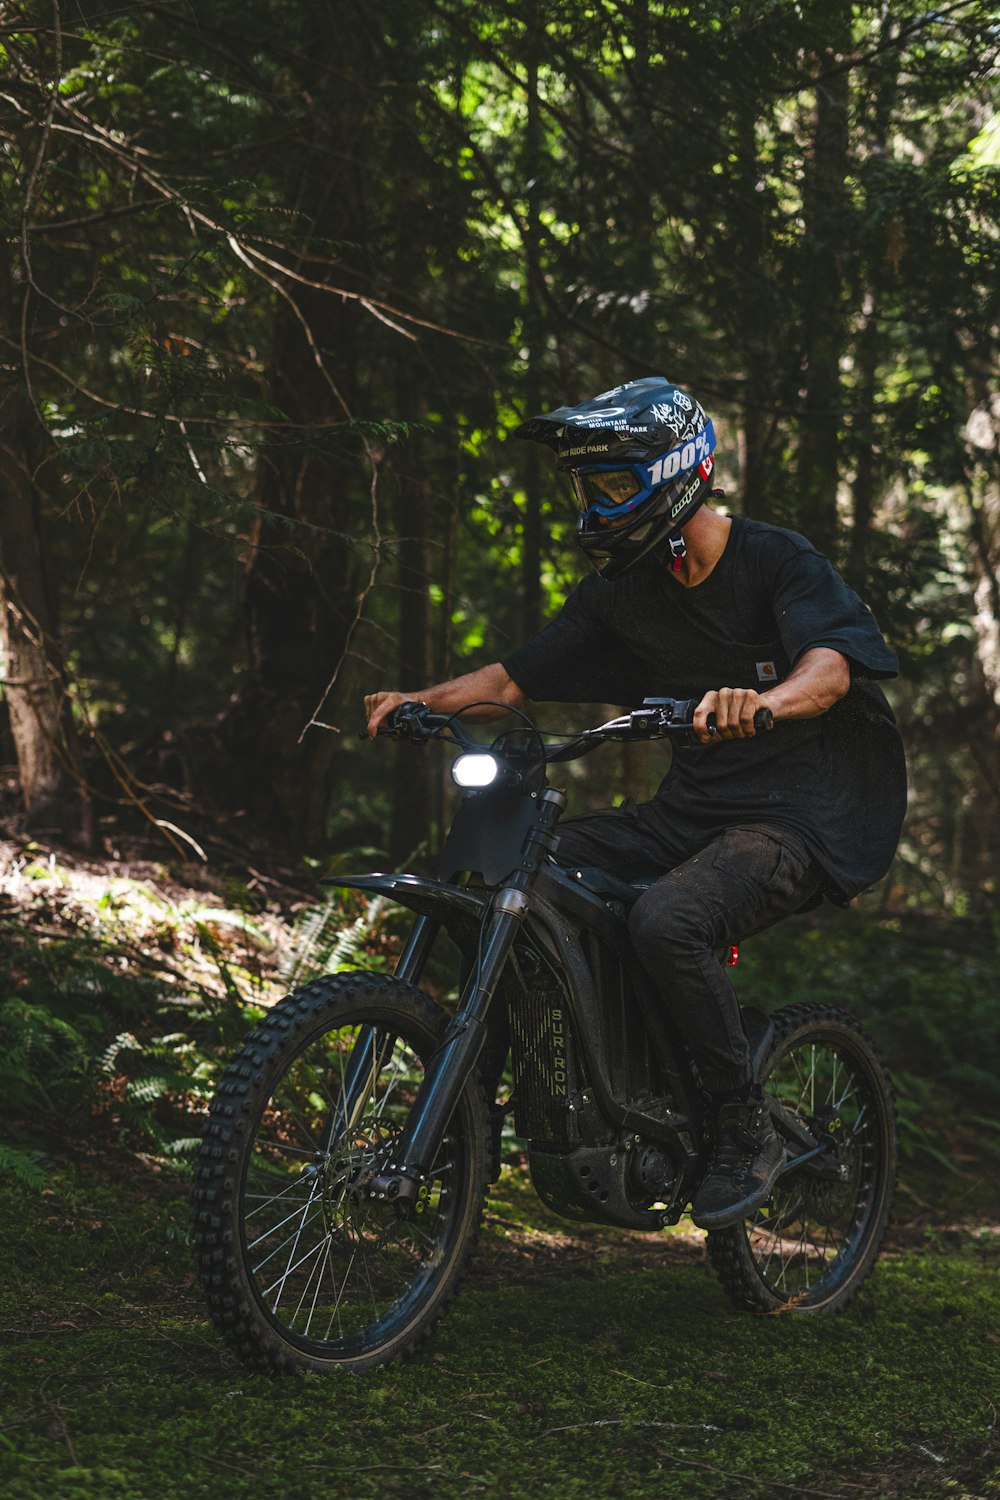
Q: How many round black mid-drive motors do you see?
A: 1